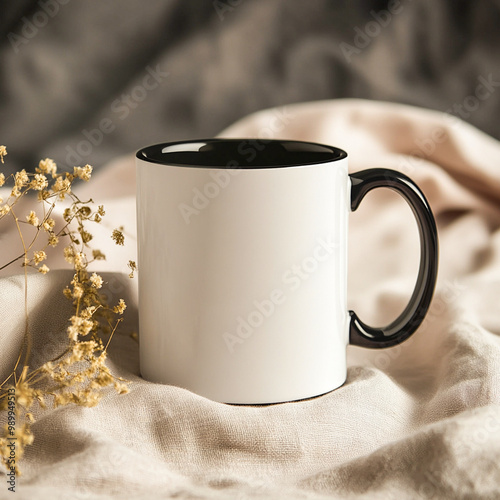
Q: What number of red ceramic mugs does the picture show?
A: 0